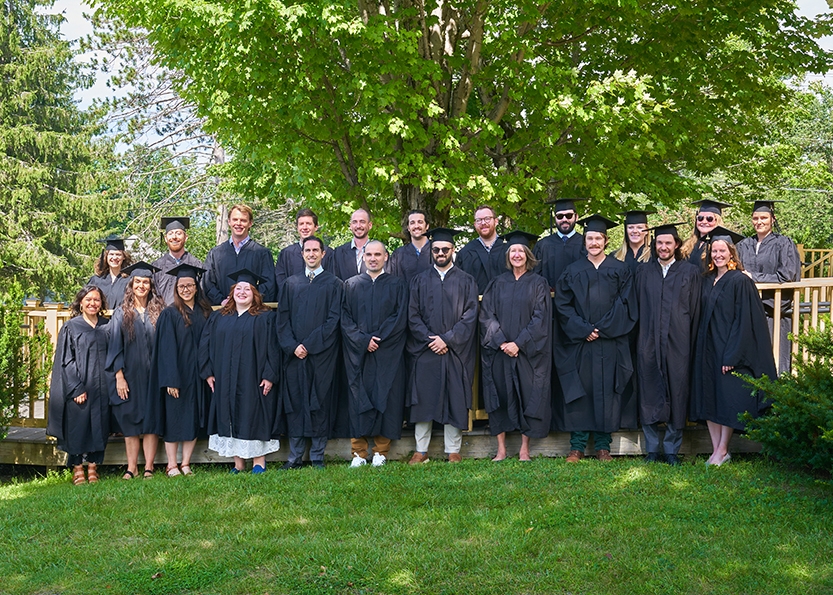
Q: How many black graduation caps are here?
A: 14